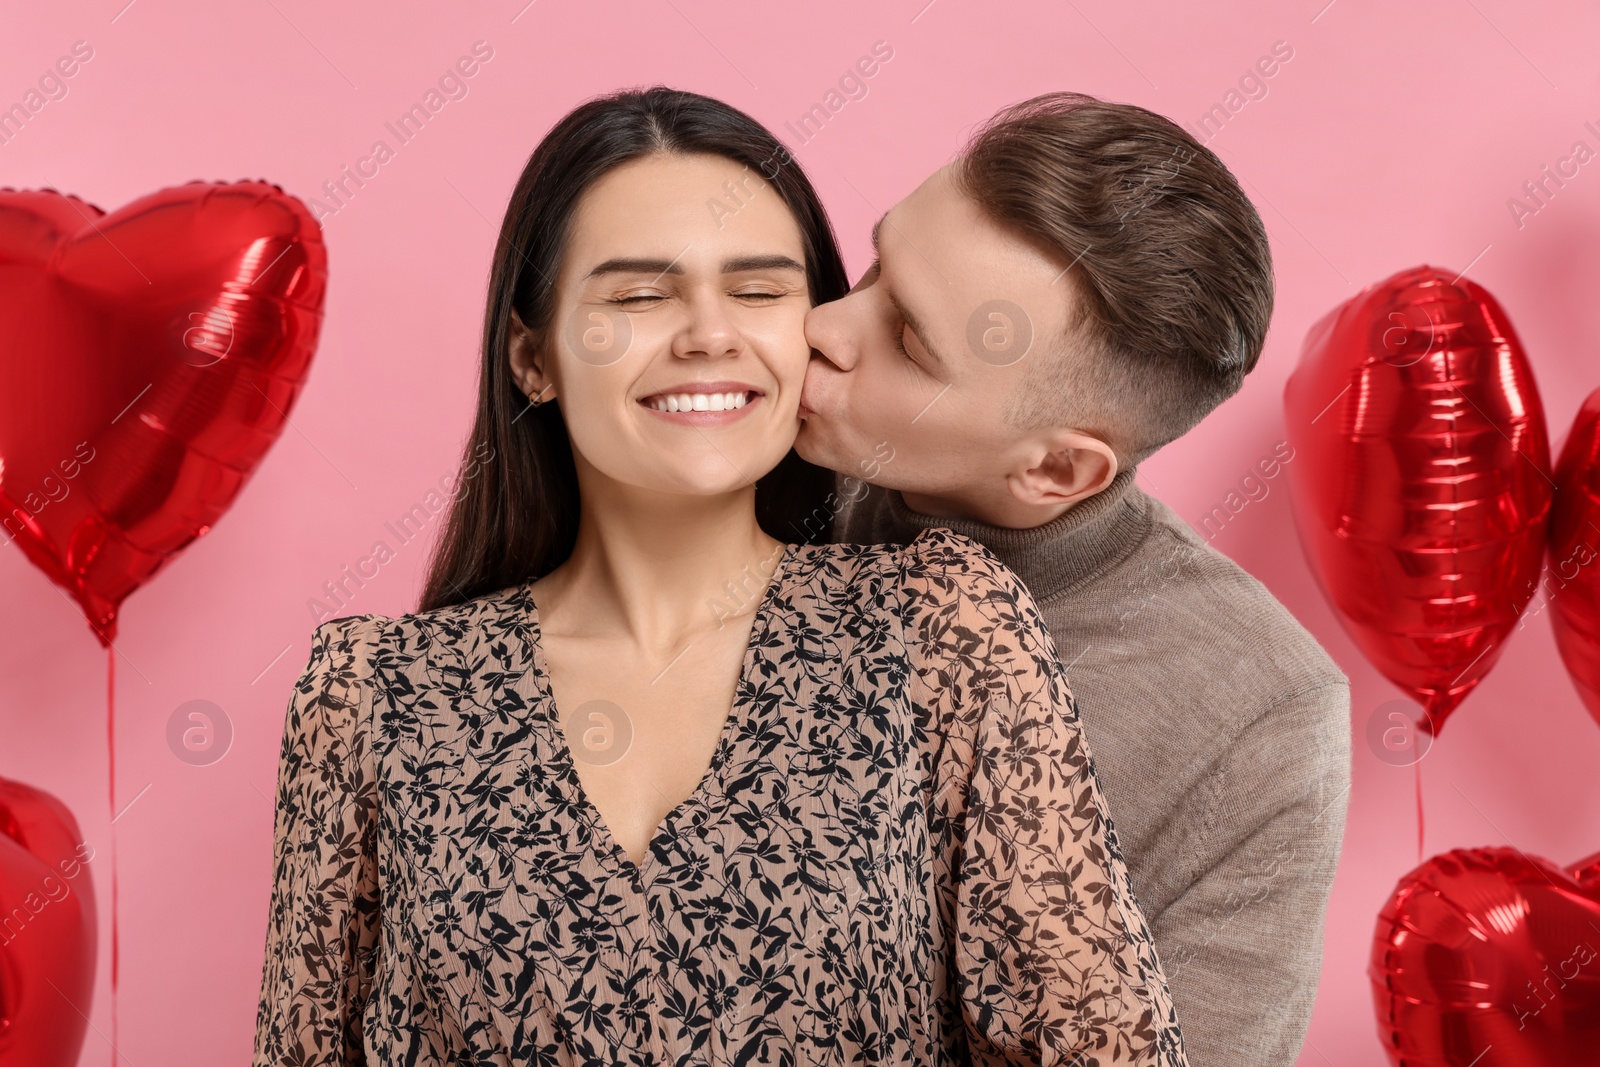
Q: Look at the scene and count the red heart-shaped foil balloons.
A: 5